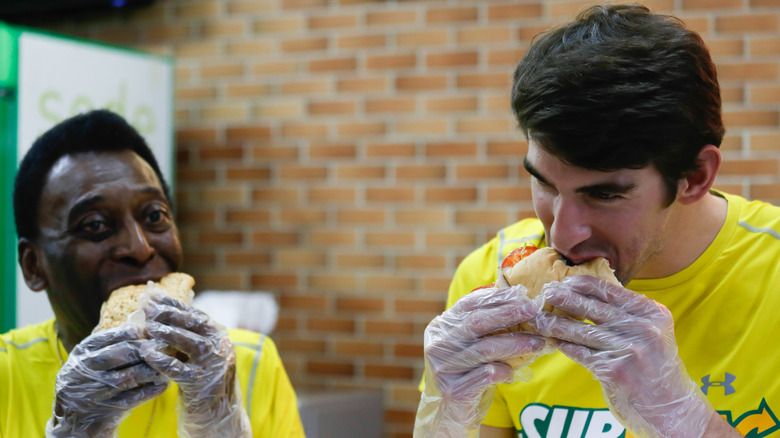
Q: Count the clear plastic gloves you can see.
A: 4